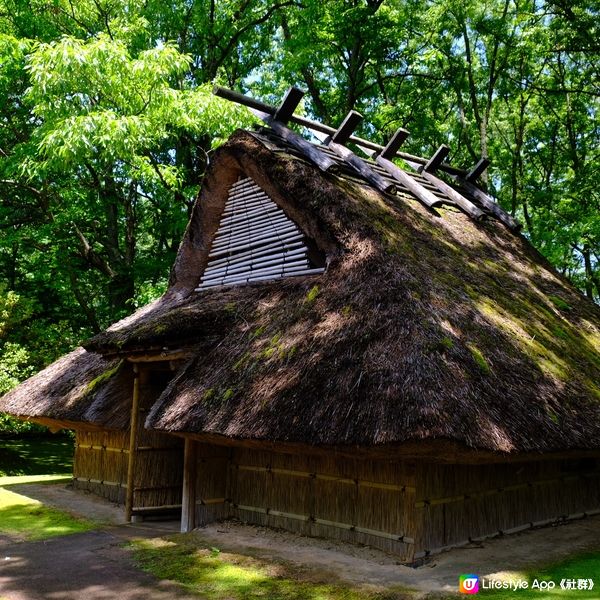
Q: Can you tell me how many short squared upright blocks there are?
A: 5